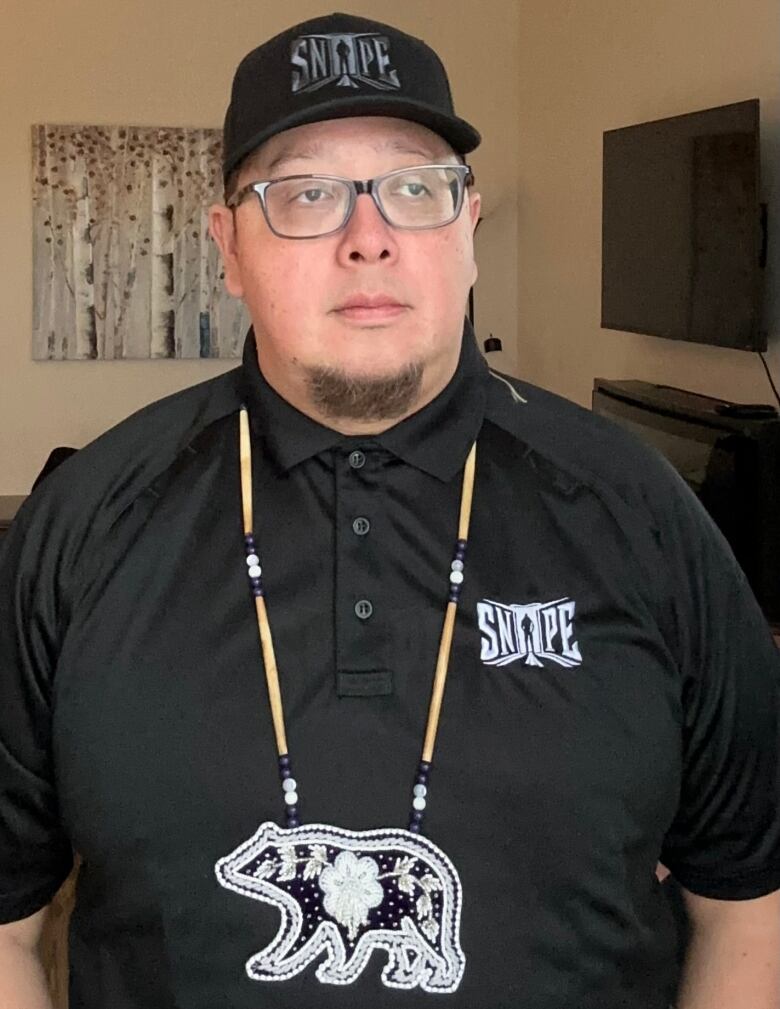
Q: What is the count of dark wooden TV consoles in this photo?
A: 1